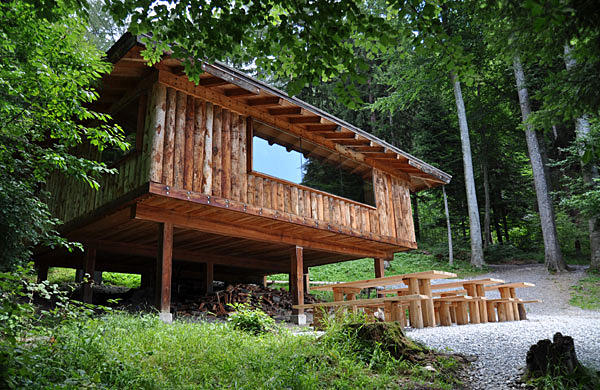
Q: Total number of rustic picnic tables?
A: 3